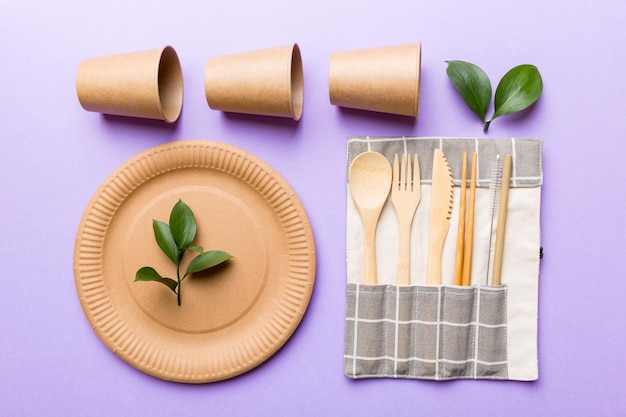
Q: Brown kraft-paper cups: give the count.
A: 3